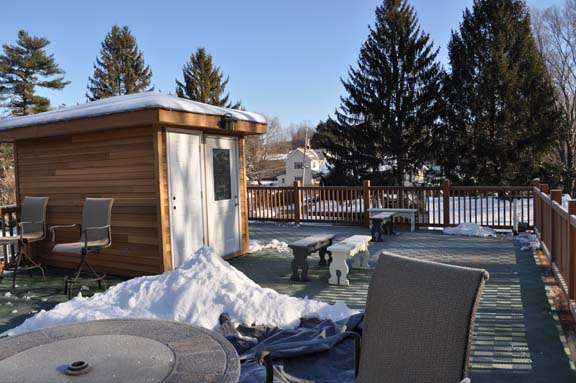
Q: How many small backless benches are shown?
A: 4